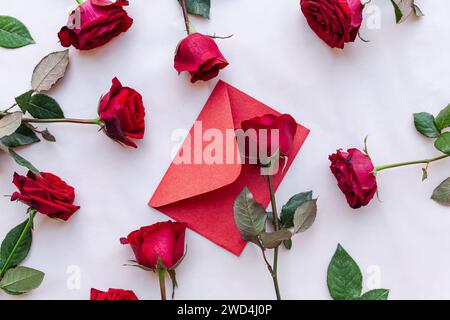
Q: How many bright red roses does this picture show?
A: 9